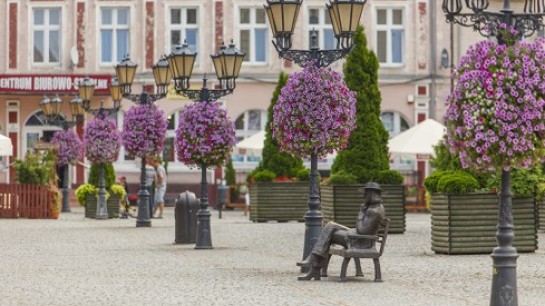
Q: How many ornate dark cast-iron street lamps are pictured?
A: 6